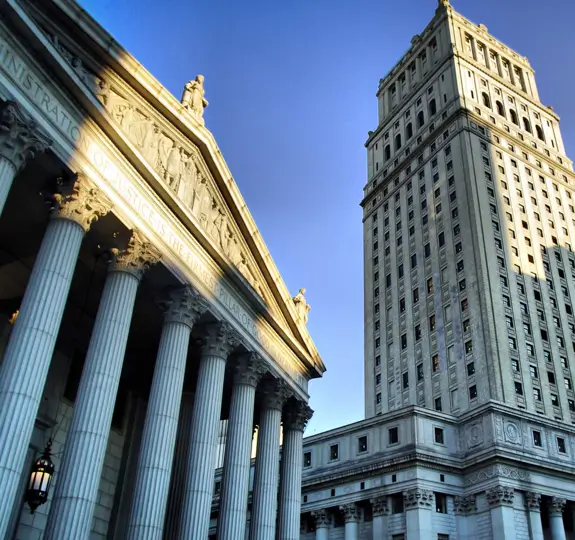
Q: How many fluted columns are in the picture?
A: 8